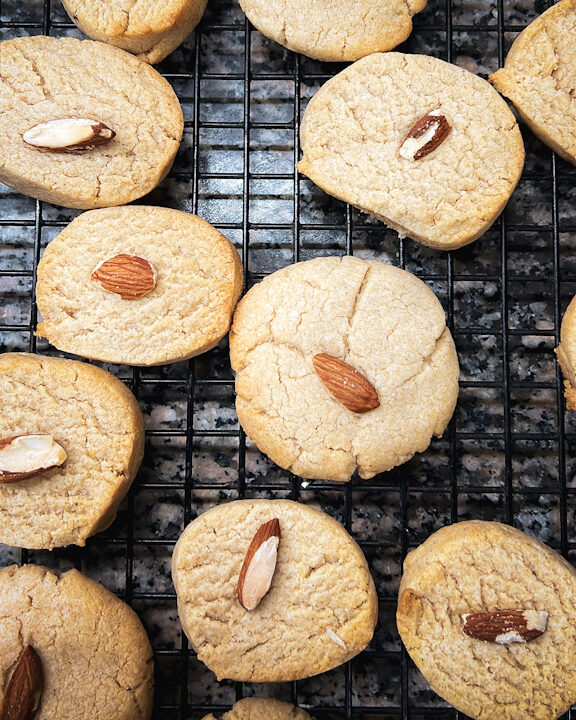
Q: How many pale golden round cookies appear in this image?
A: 13